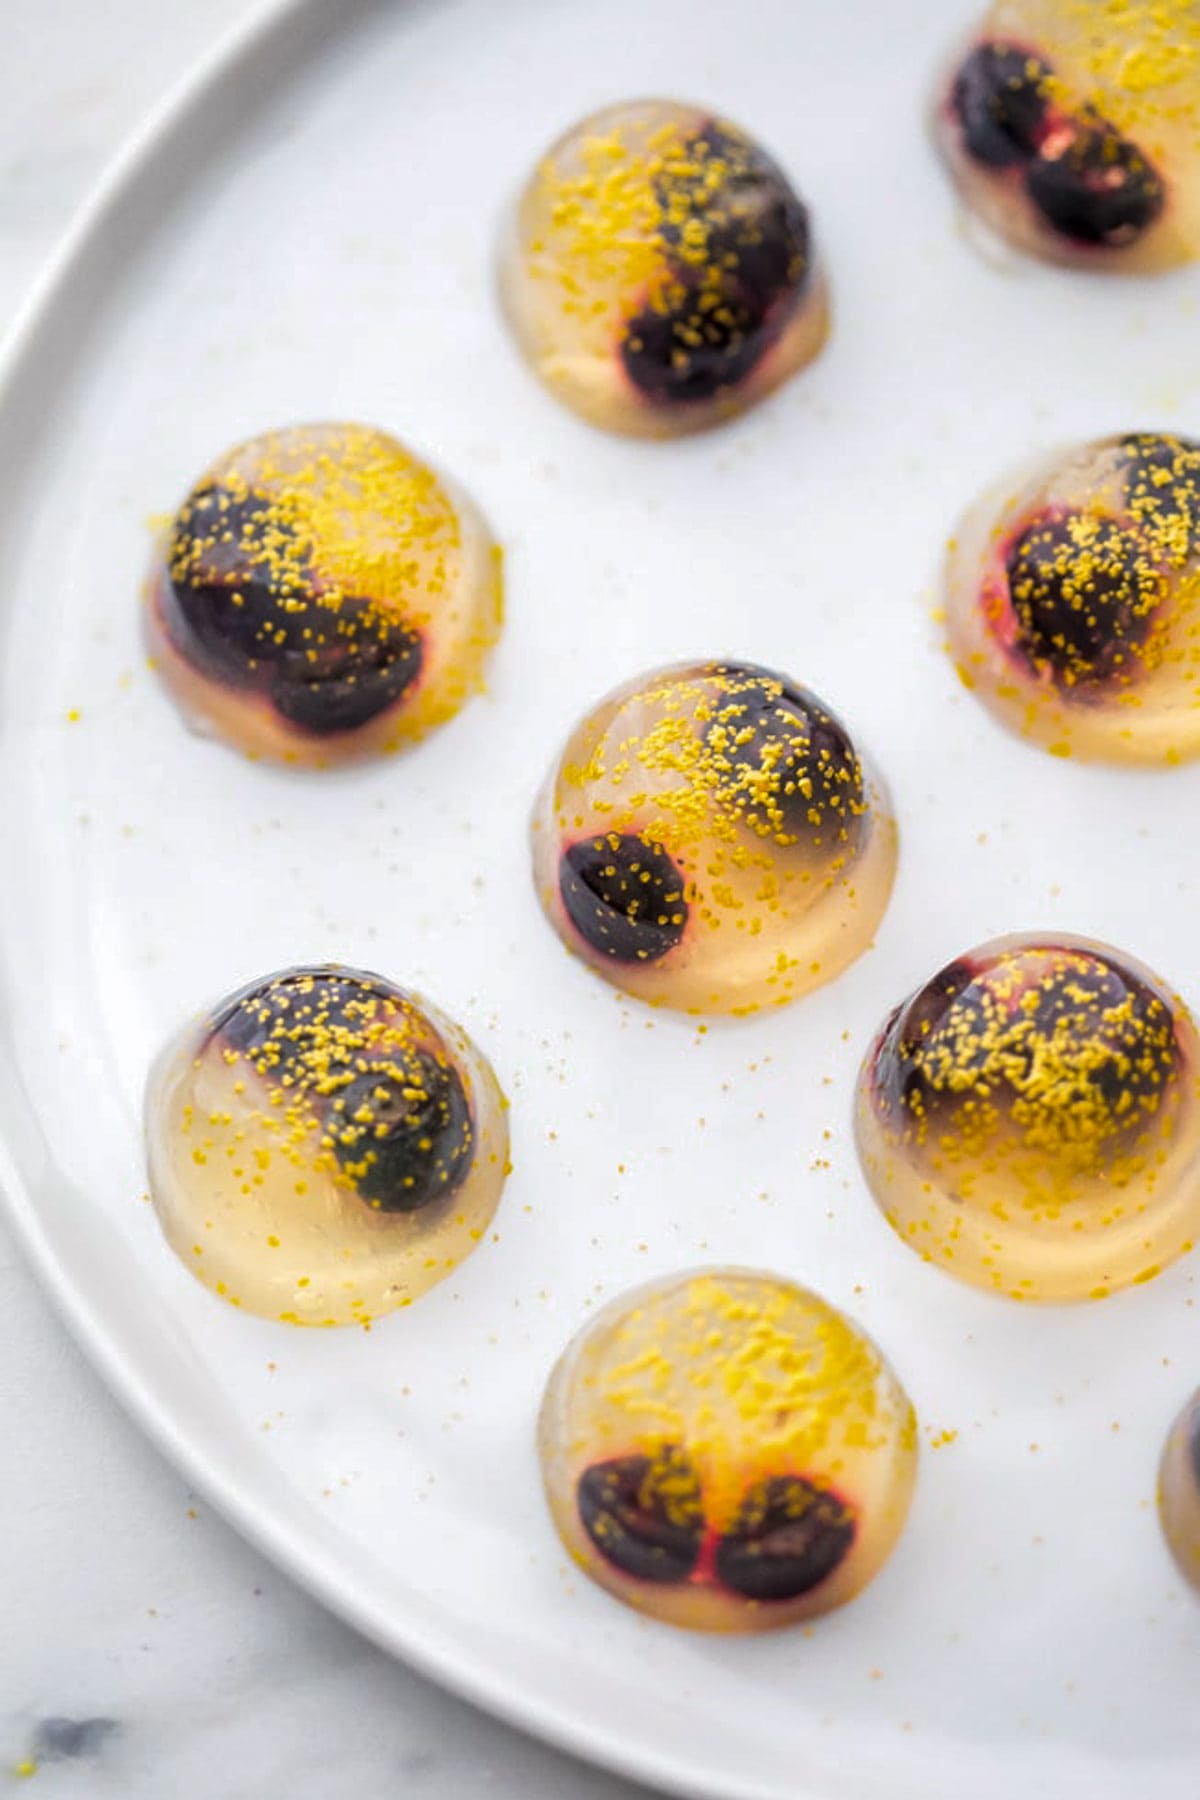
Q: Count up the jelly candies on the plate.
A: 9